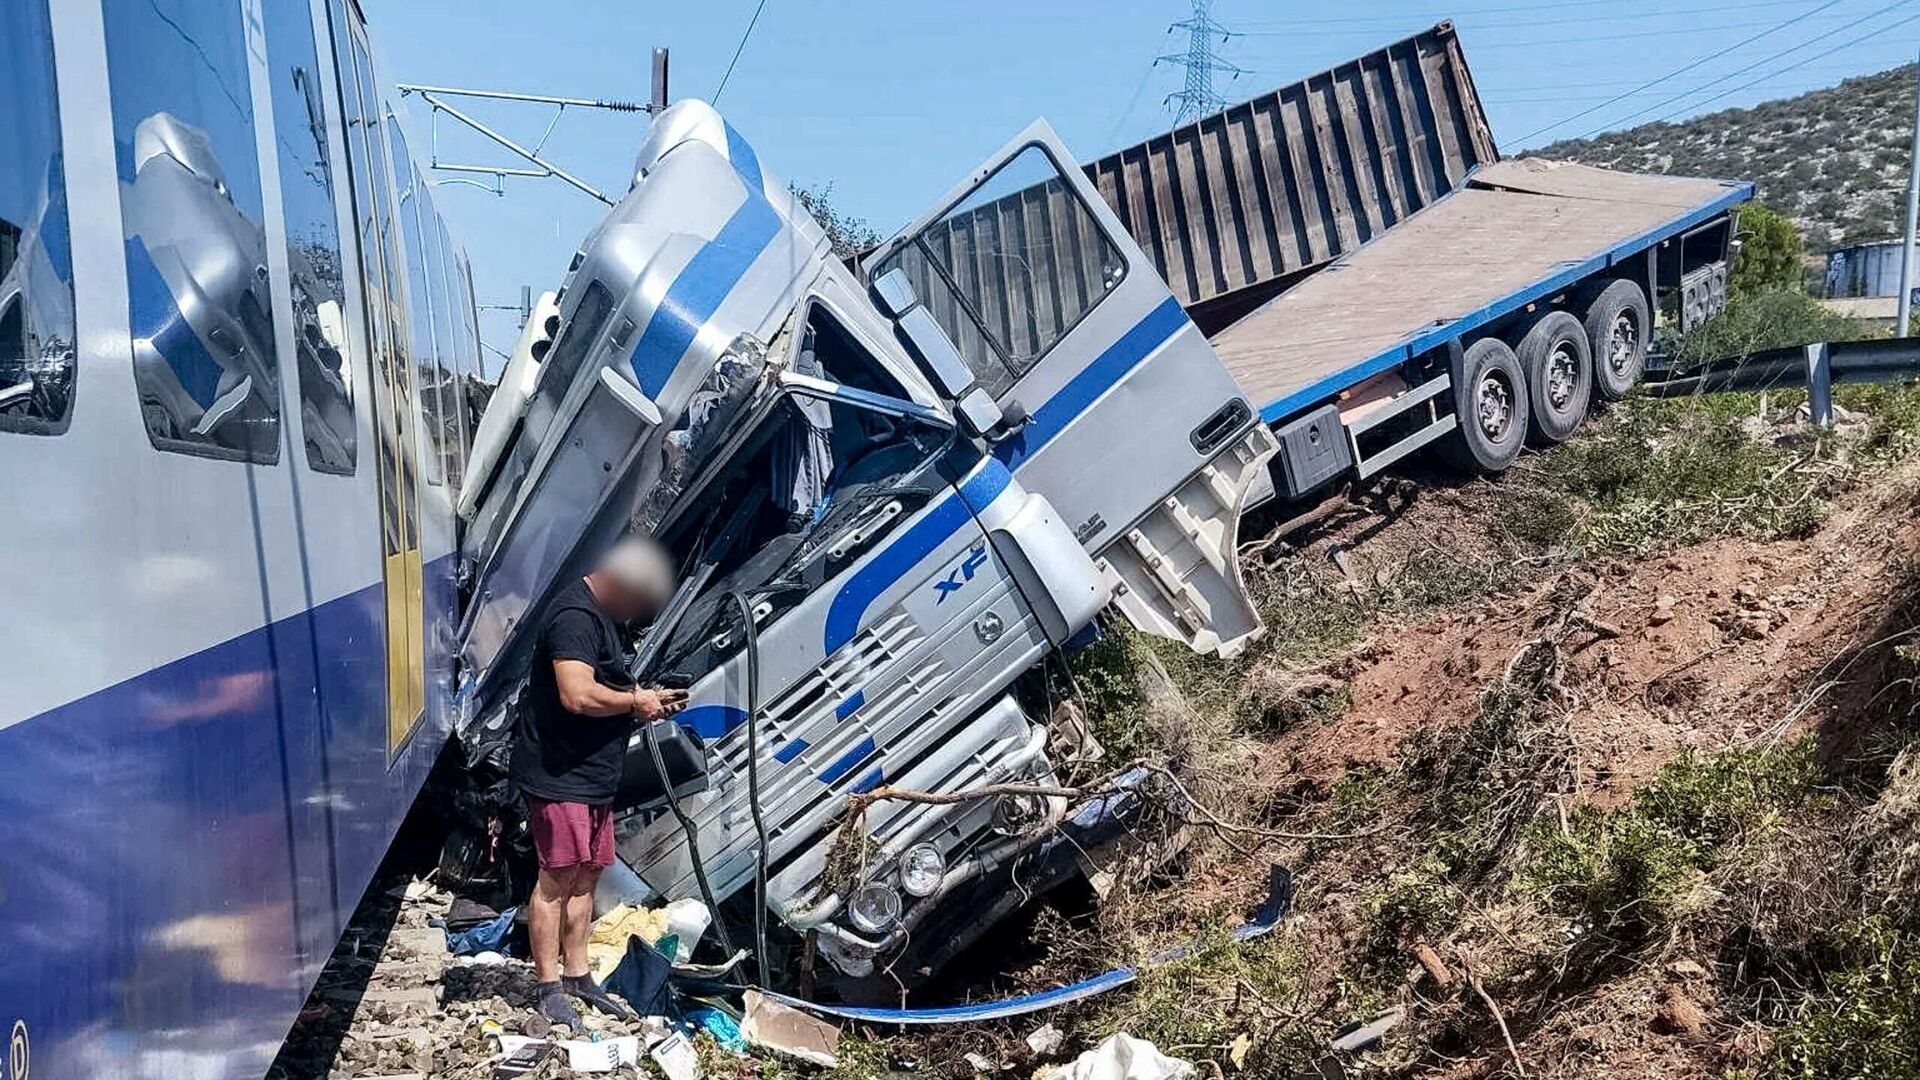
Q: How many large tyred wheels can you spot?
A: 3